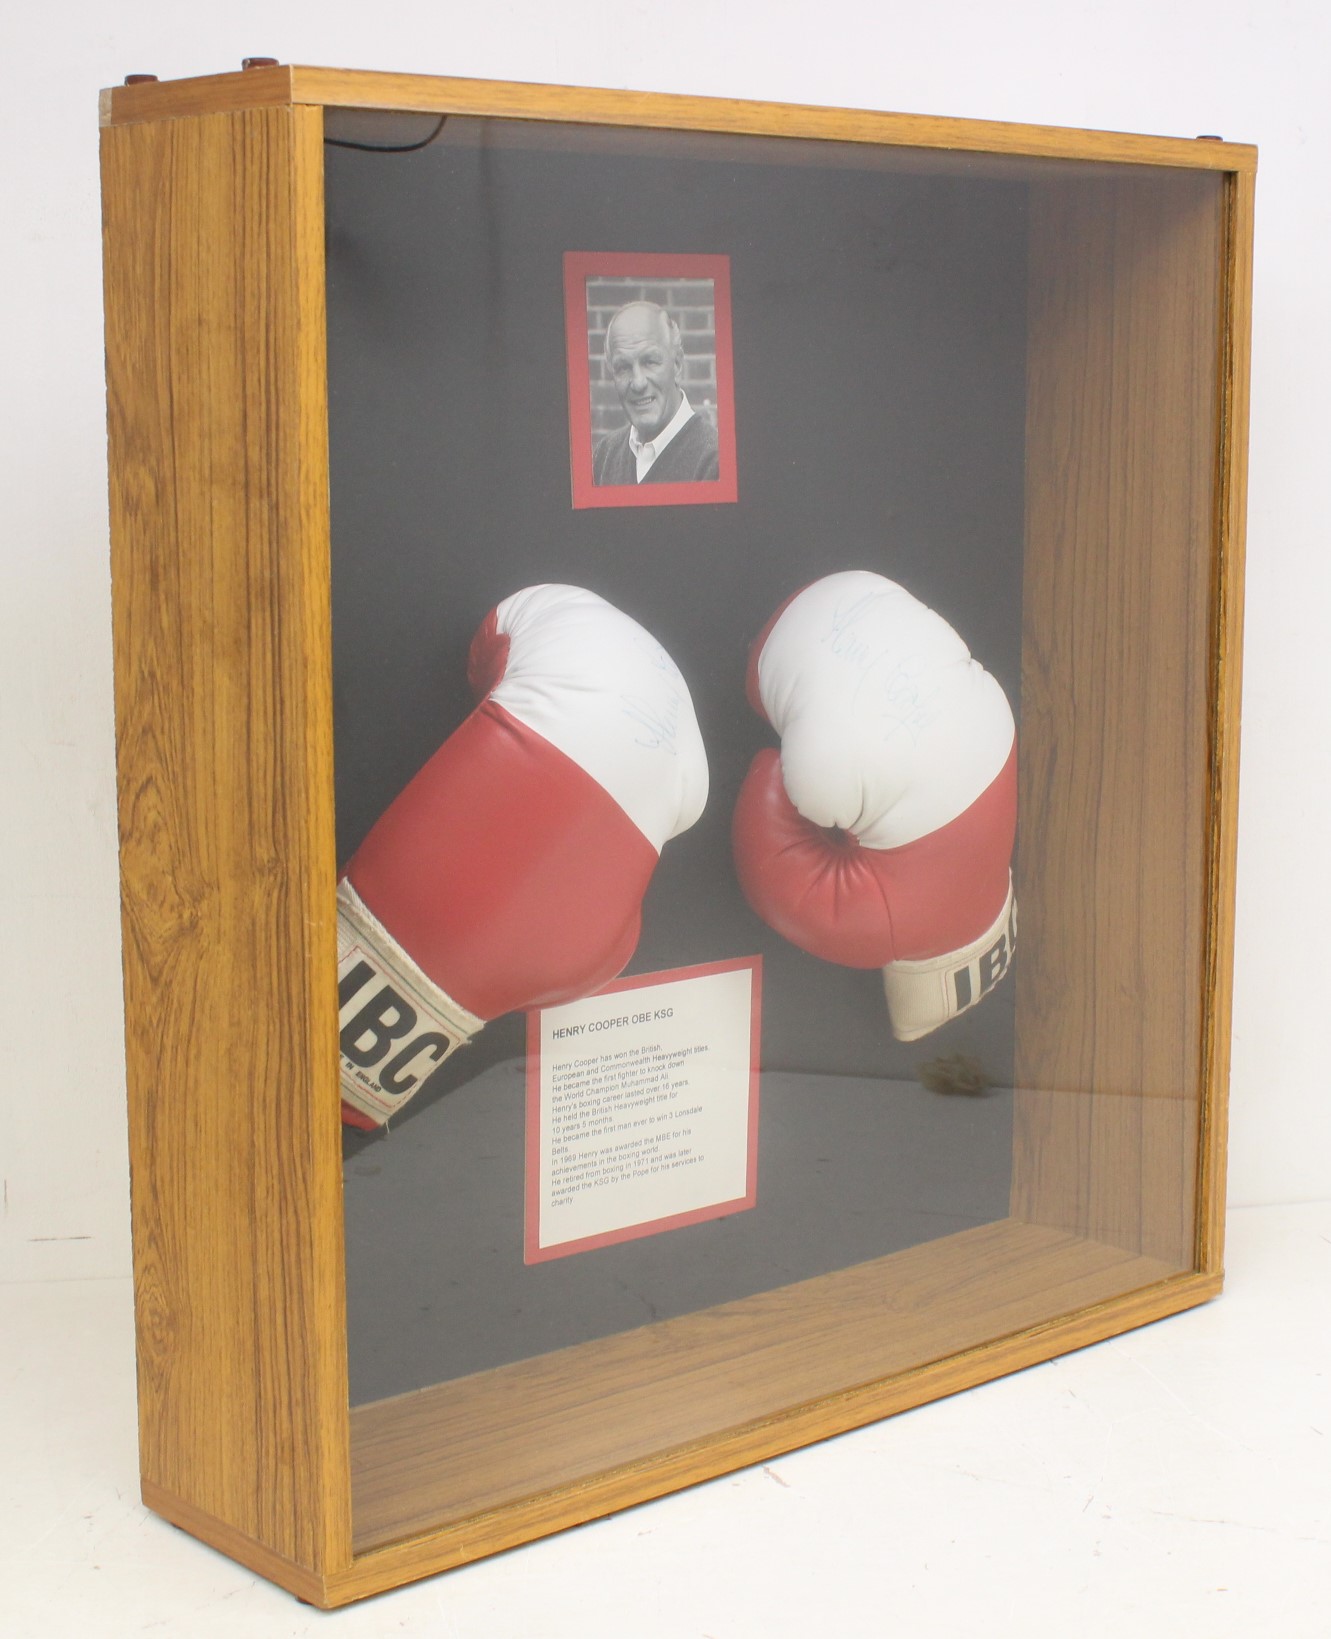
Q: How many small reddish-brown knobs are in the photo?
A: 3